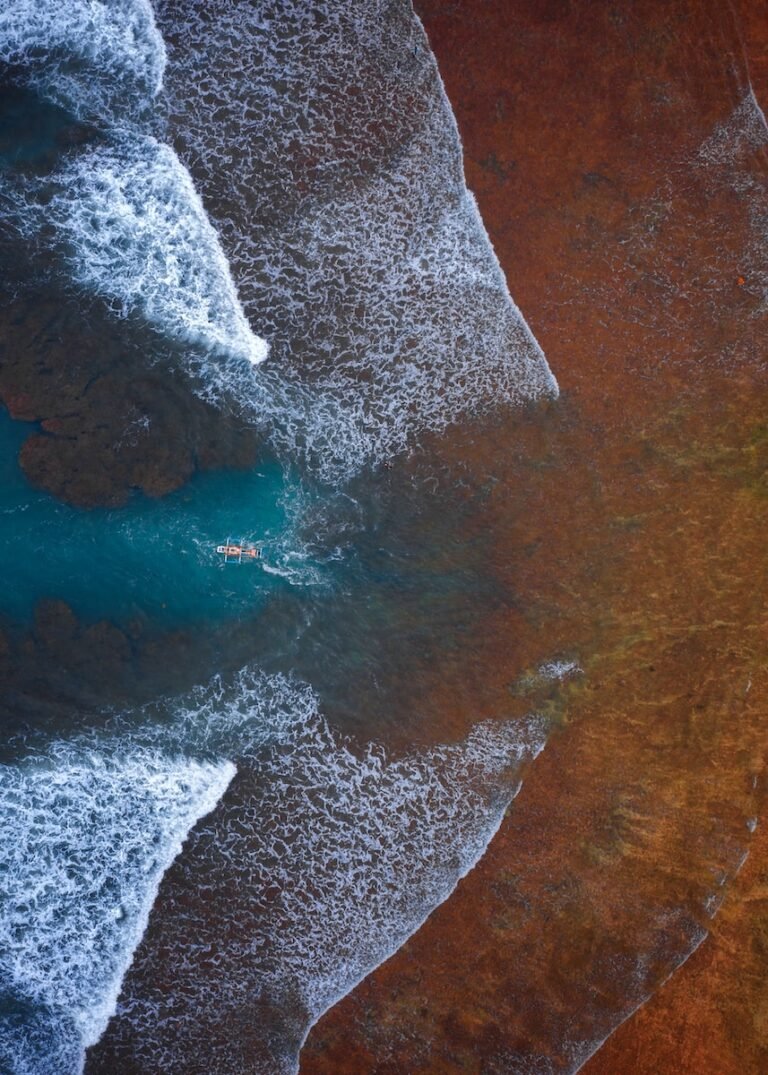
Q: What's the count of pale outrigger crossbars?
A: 2